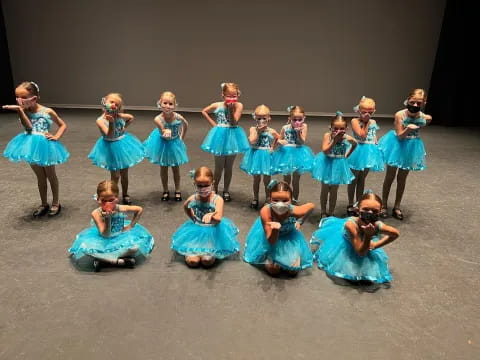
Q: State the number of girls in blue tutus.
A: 13